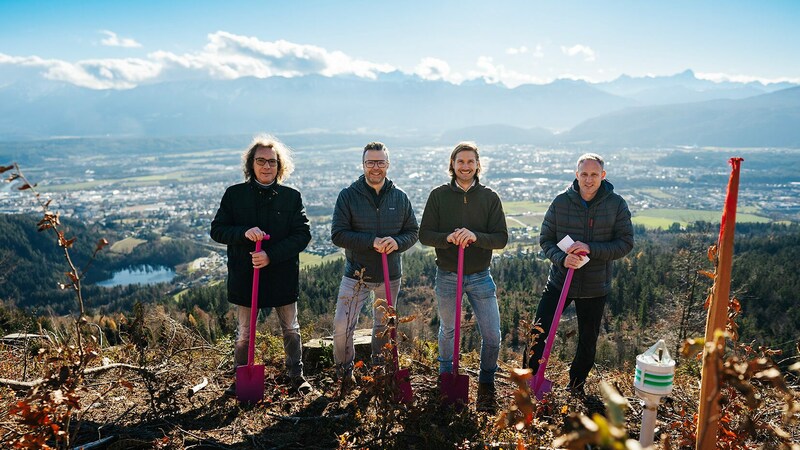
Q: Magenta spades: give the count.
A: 4